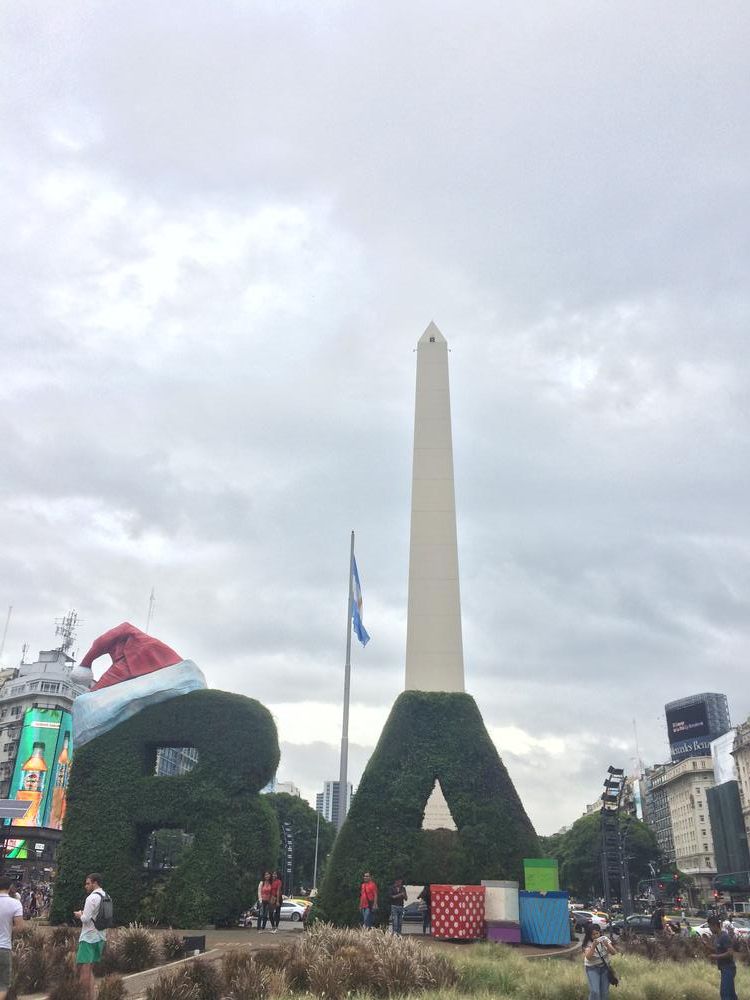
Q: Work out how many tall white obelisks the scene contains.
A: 1